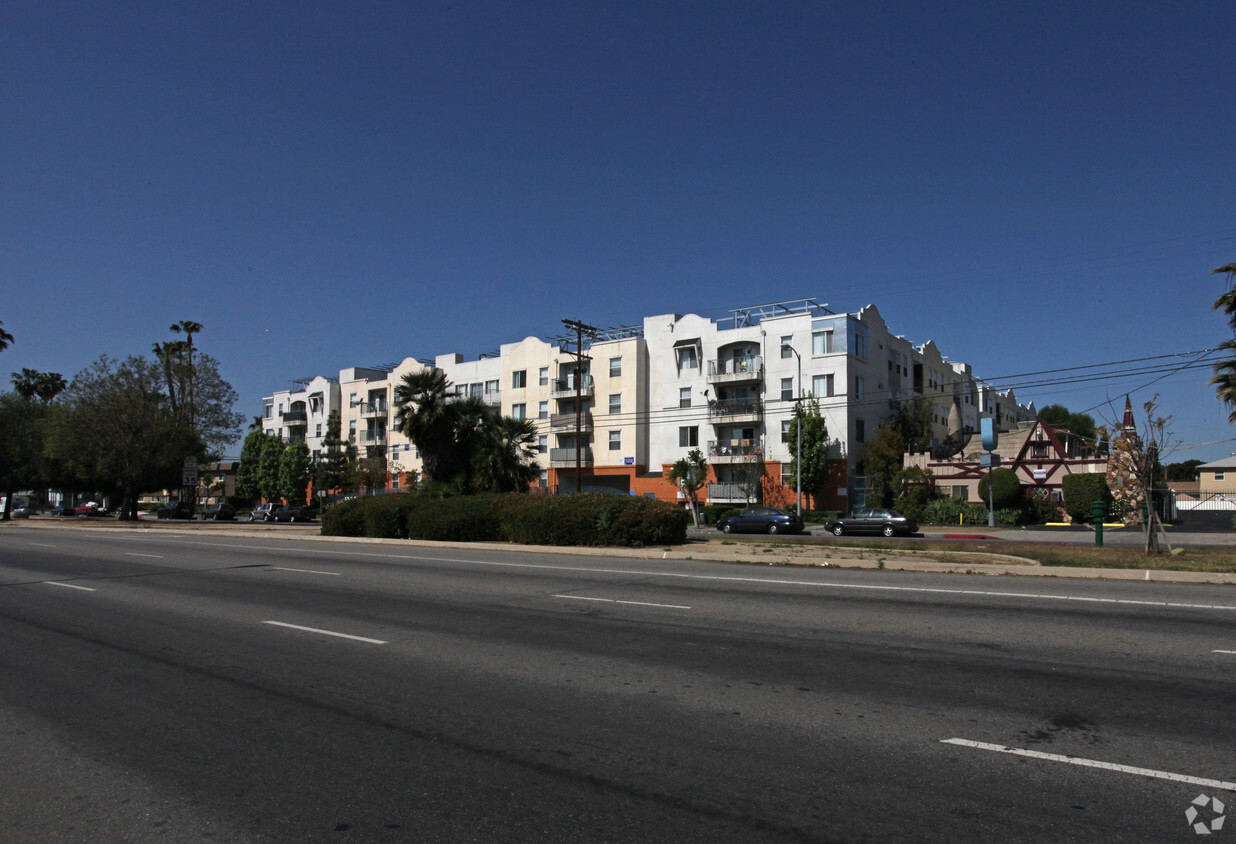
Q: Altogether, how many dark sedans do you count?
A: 2